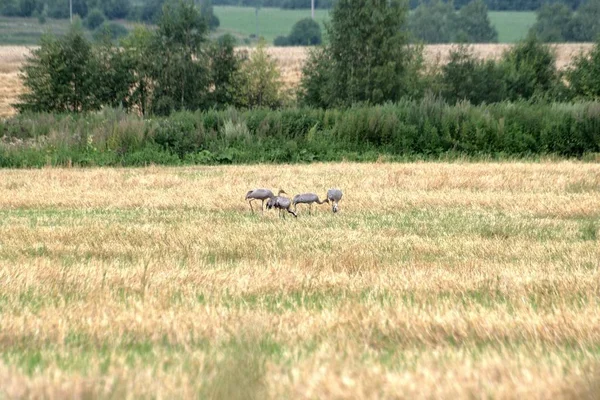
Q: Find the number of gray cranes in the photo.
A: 4